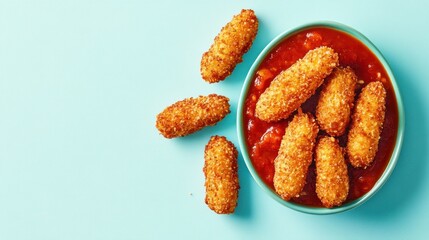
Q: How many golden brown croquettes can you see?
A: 8